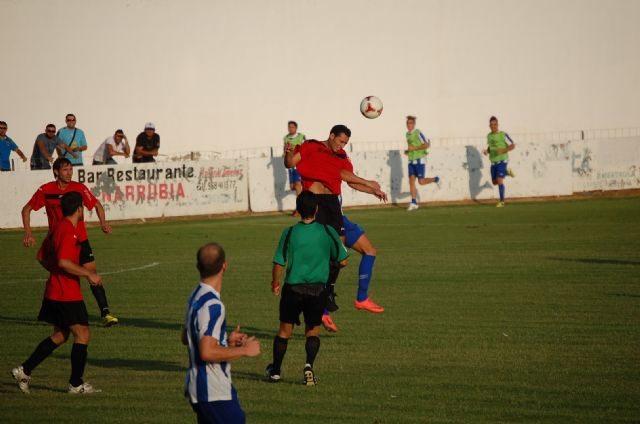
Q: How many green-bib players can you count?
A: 3